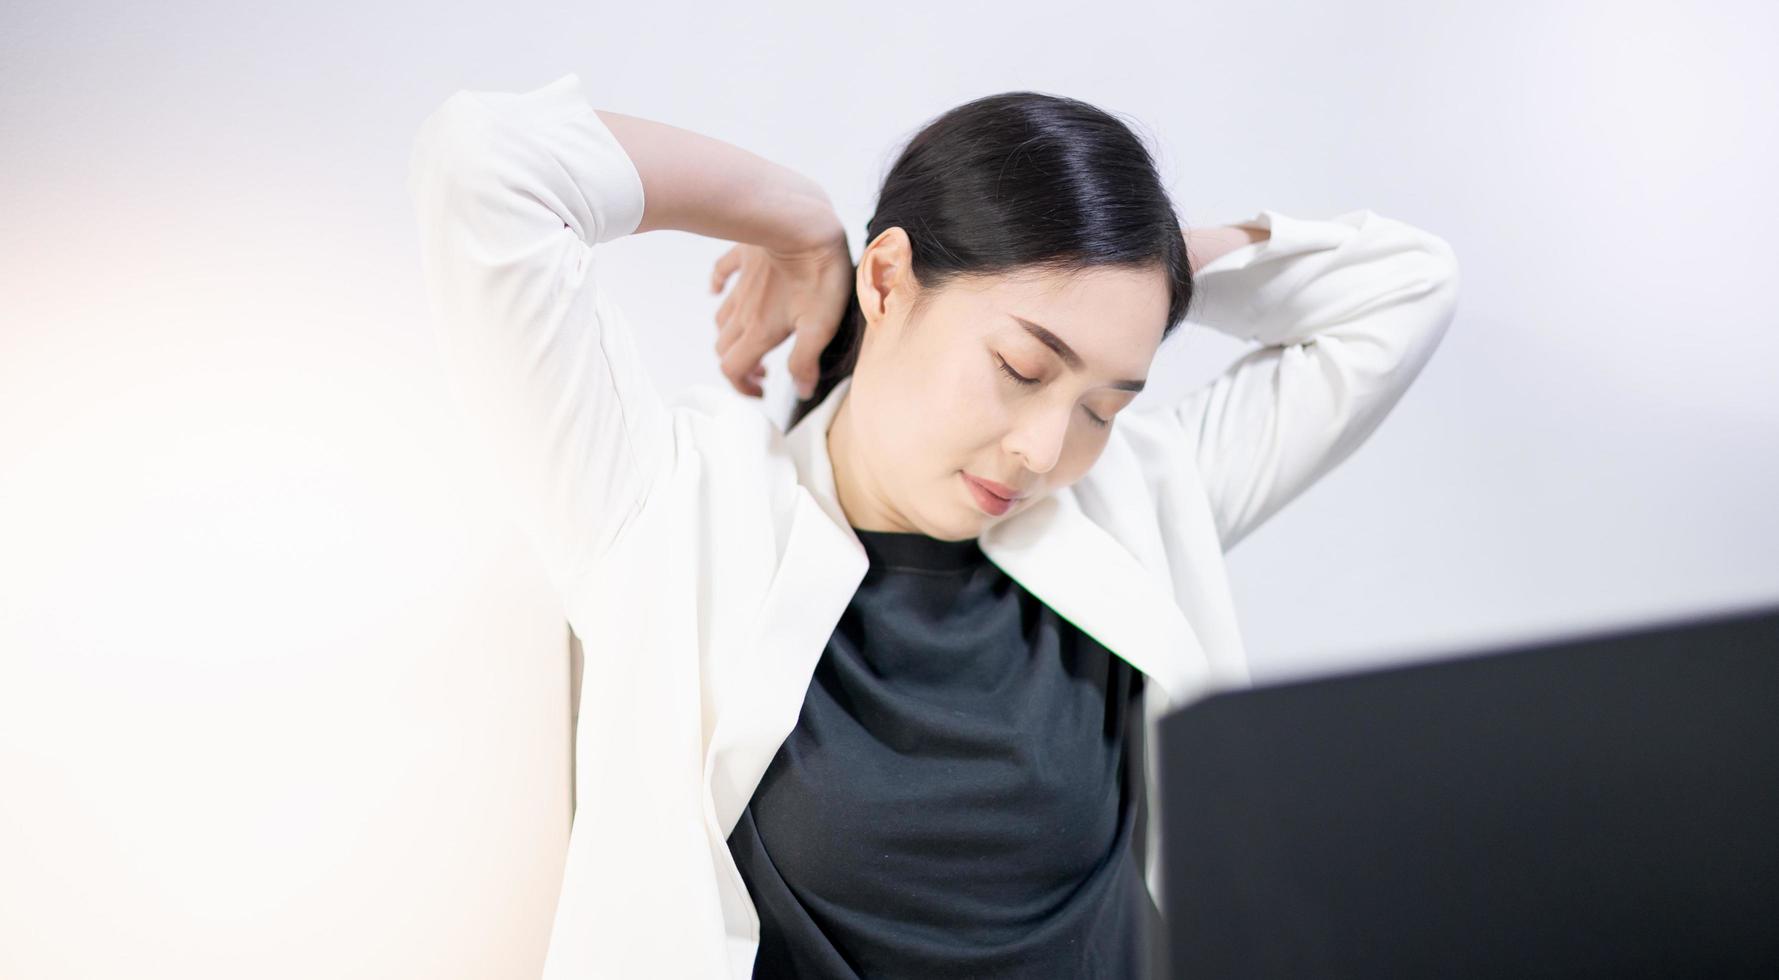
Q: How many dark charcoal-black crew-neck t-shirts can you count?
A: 1